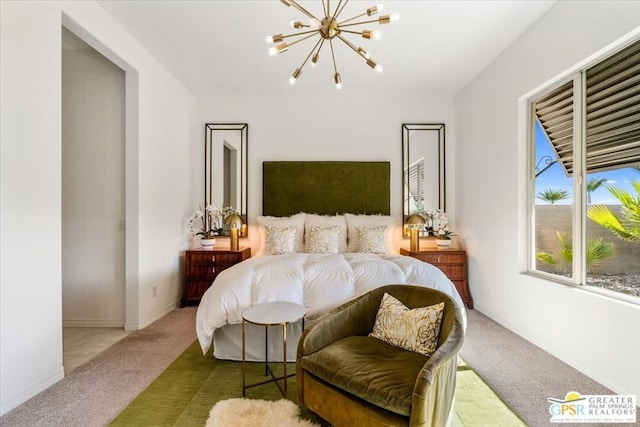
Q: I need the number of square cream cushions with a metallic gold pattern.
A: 4